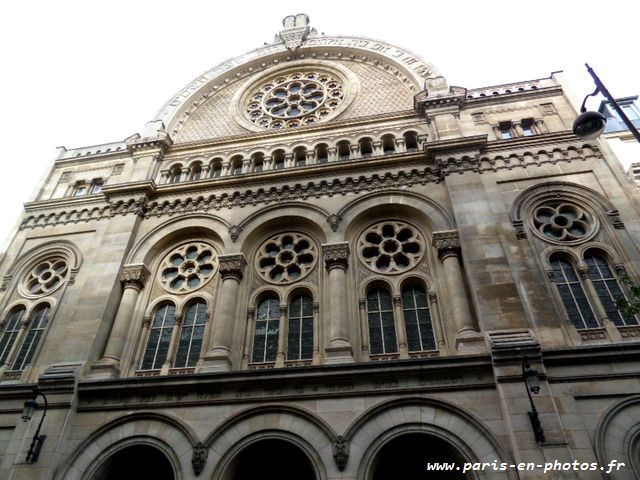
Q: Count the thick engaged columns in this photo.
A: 4